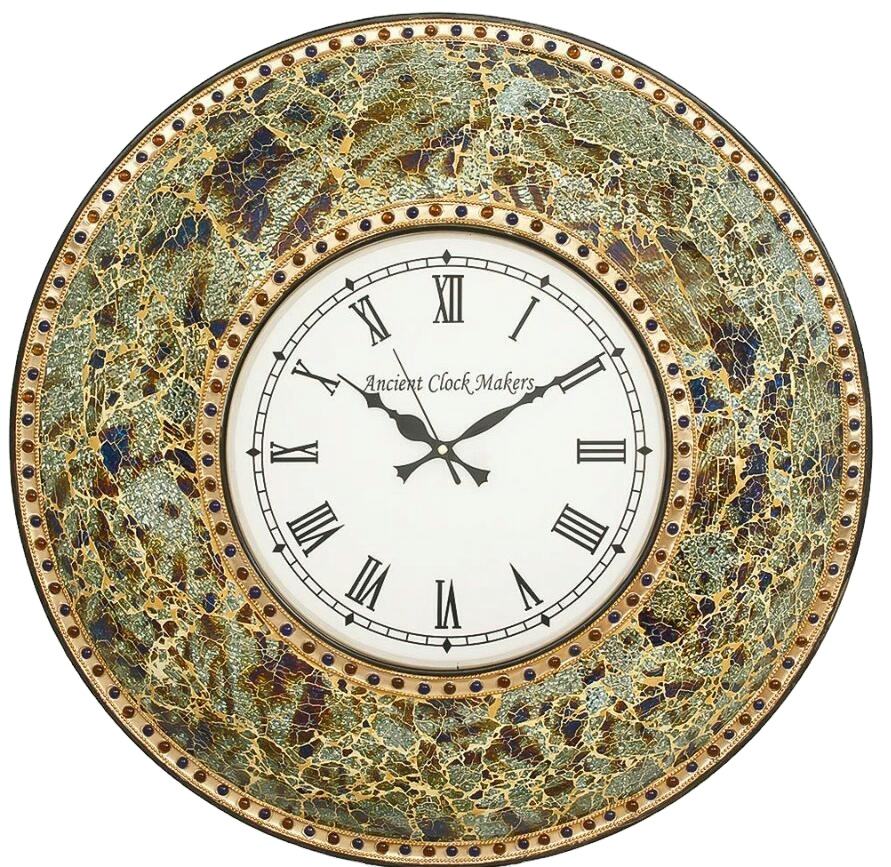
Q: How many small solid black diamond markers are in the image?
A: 12